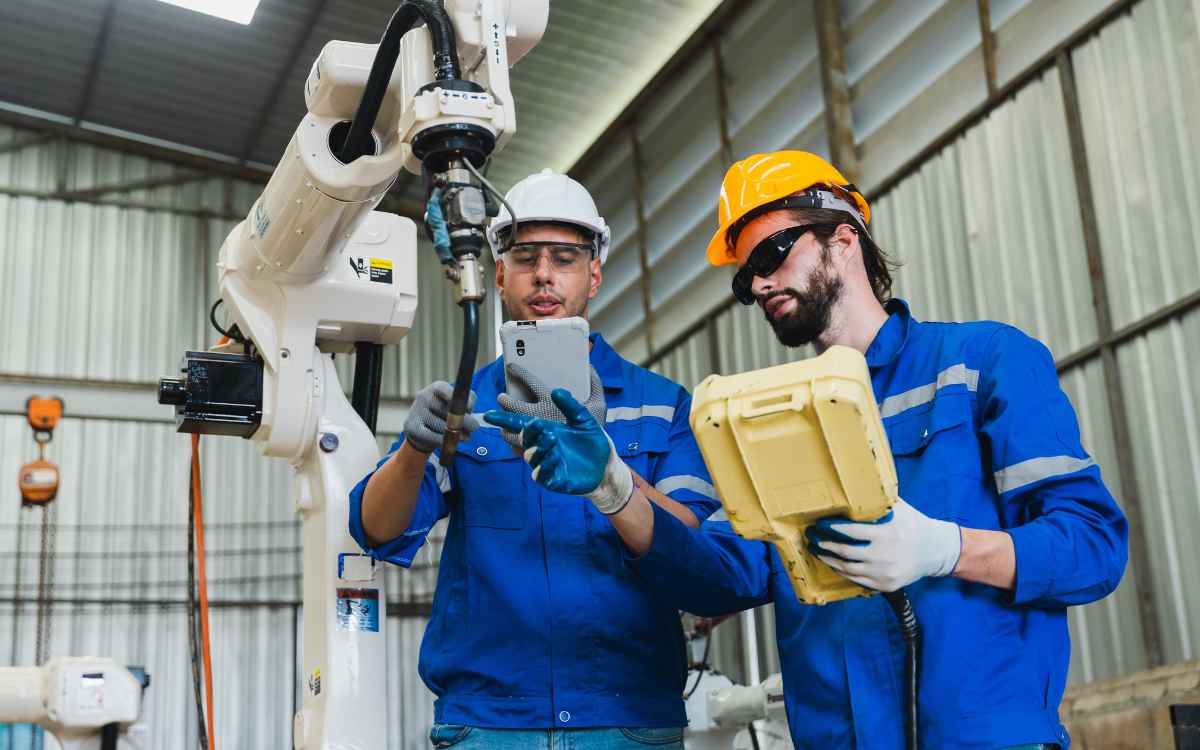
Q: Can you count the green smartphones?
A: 0